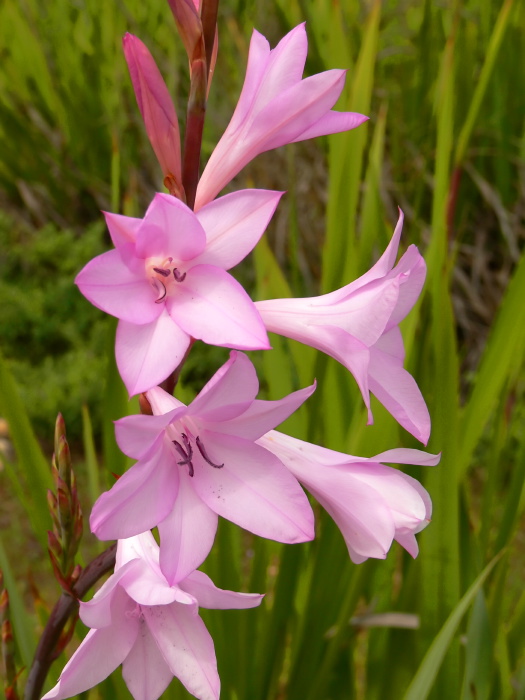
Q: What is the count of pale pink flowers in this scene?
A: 6